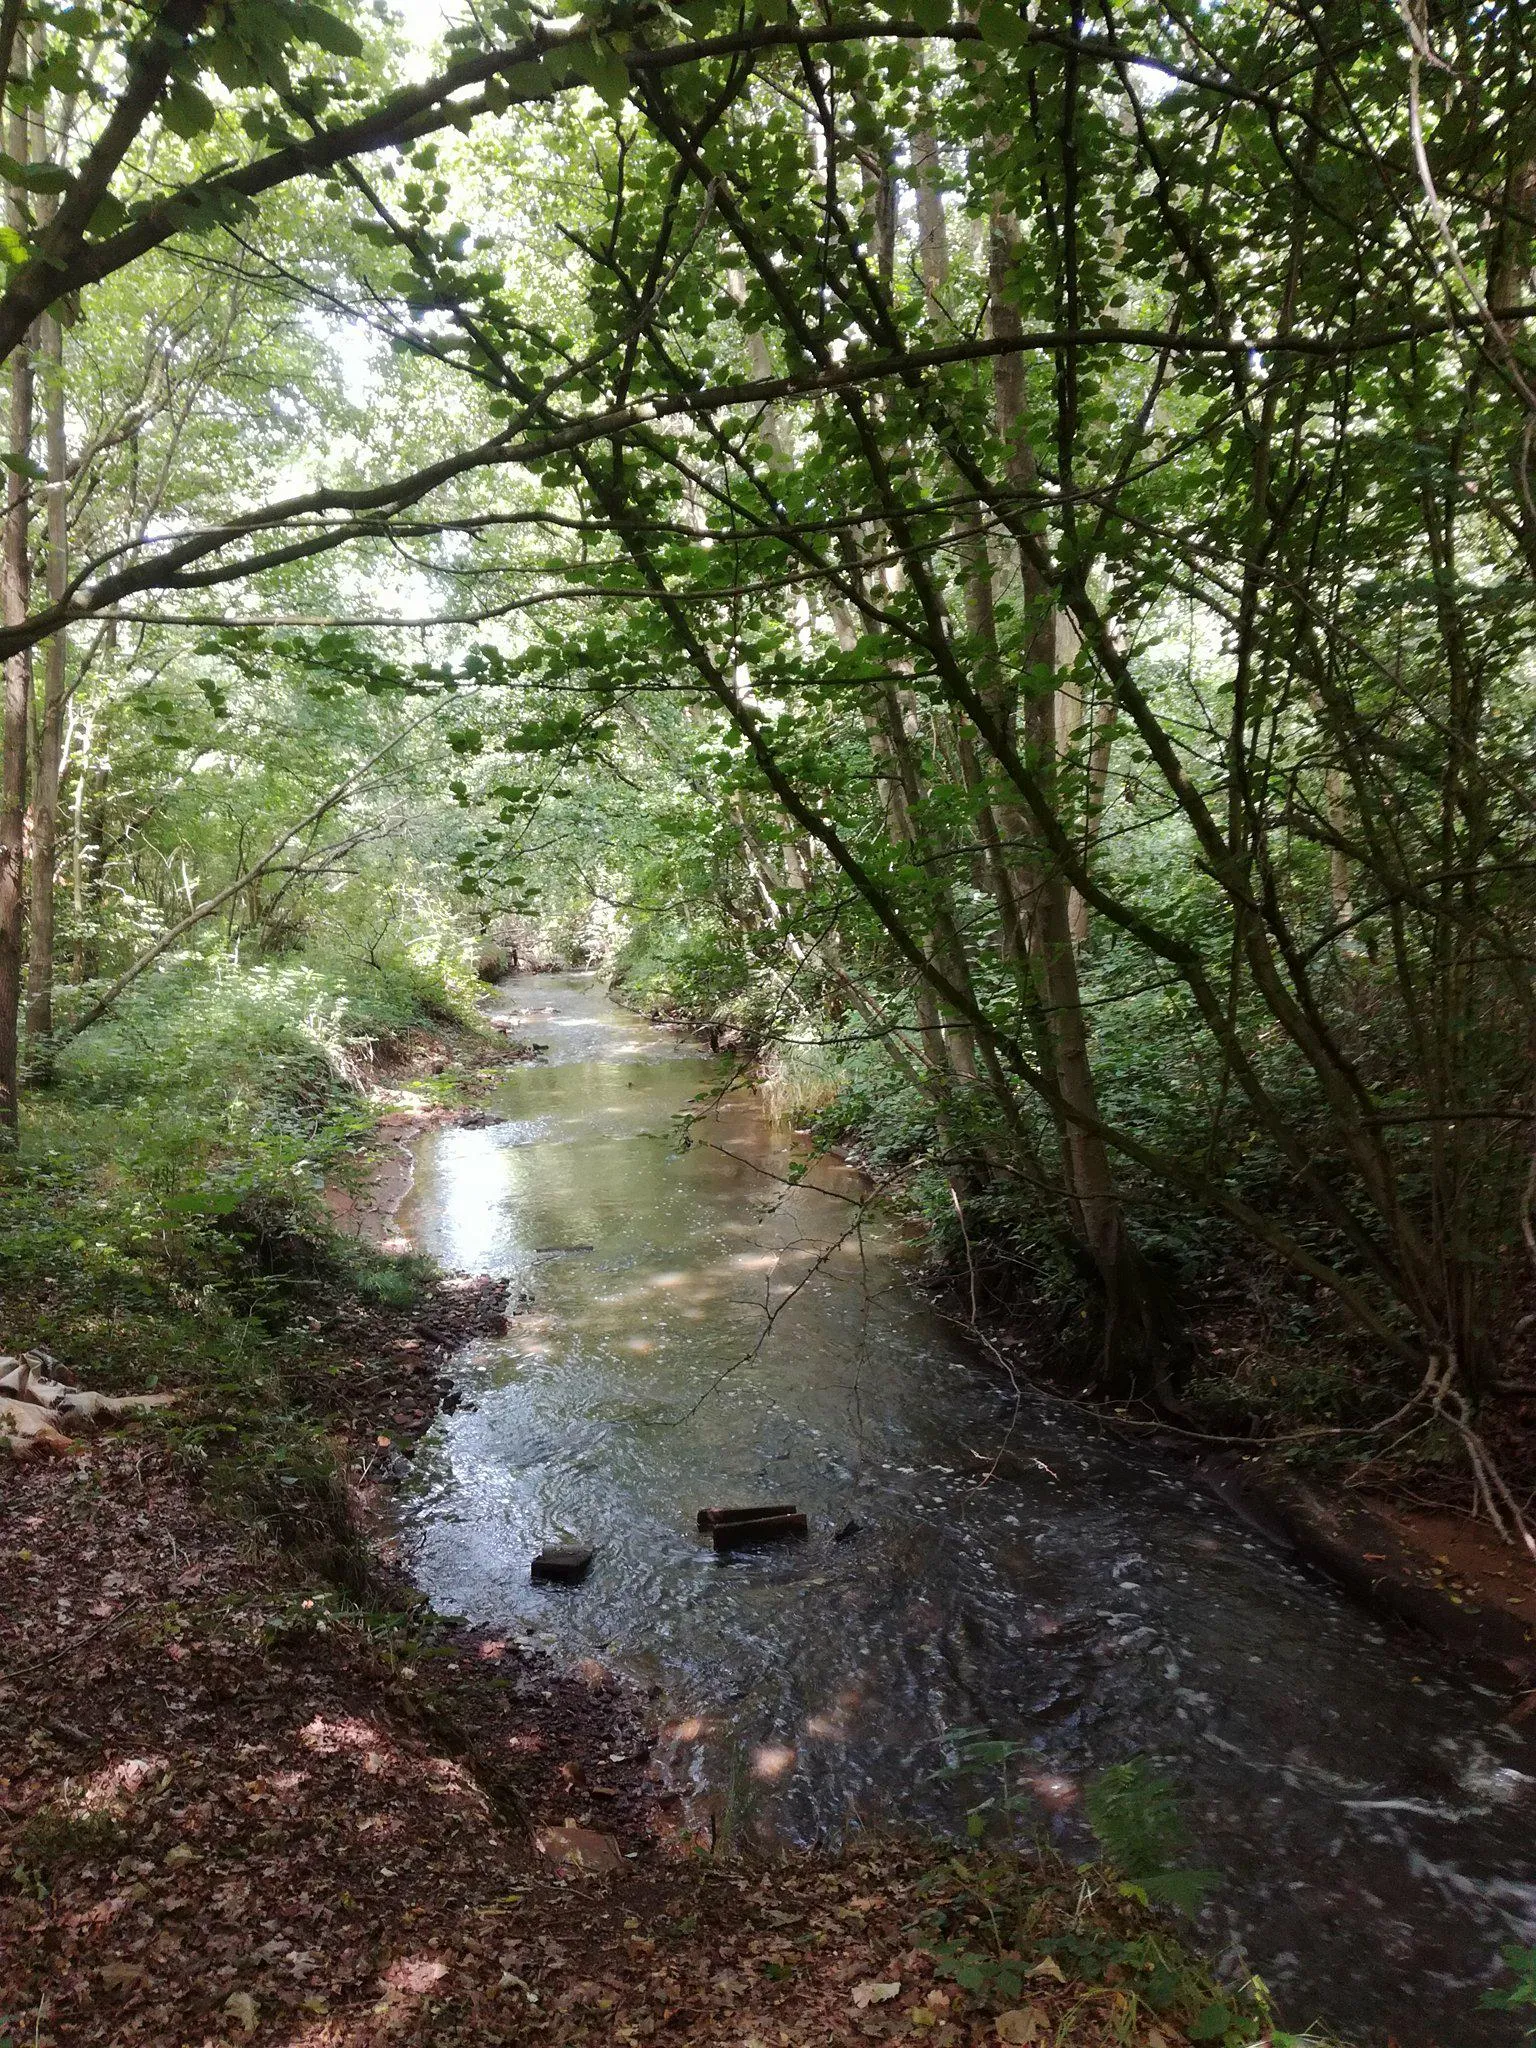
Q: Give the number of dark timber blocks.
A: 3